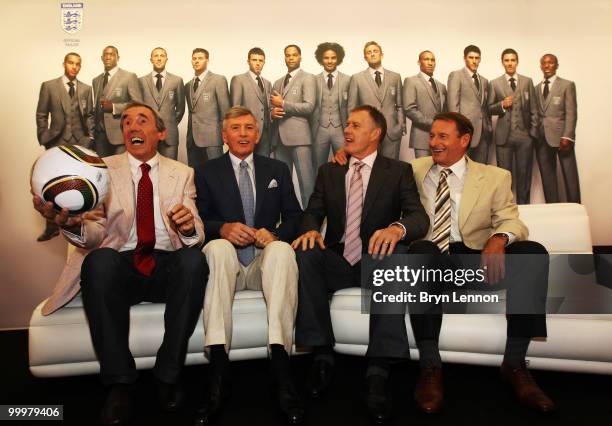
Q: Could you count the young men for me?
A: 12